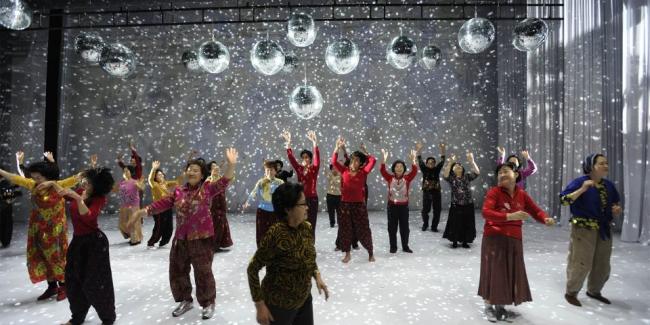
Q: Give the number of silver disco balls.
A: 14